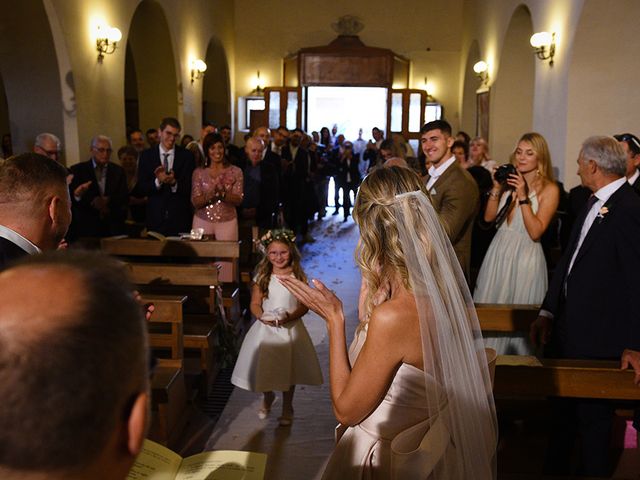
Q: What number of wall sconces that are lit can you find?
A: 6